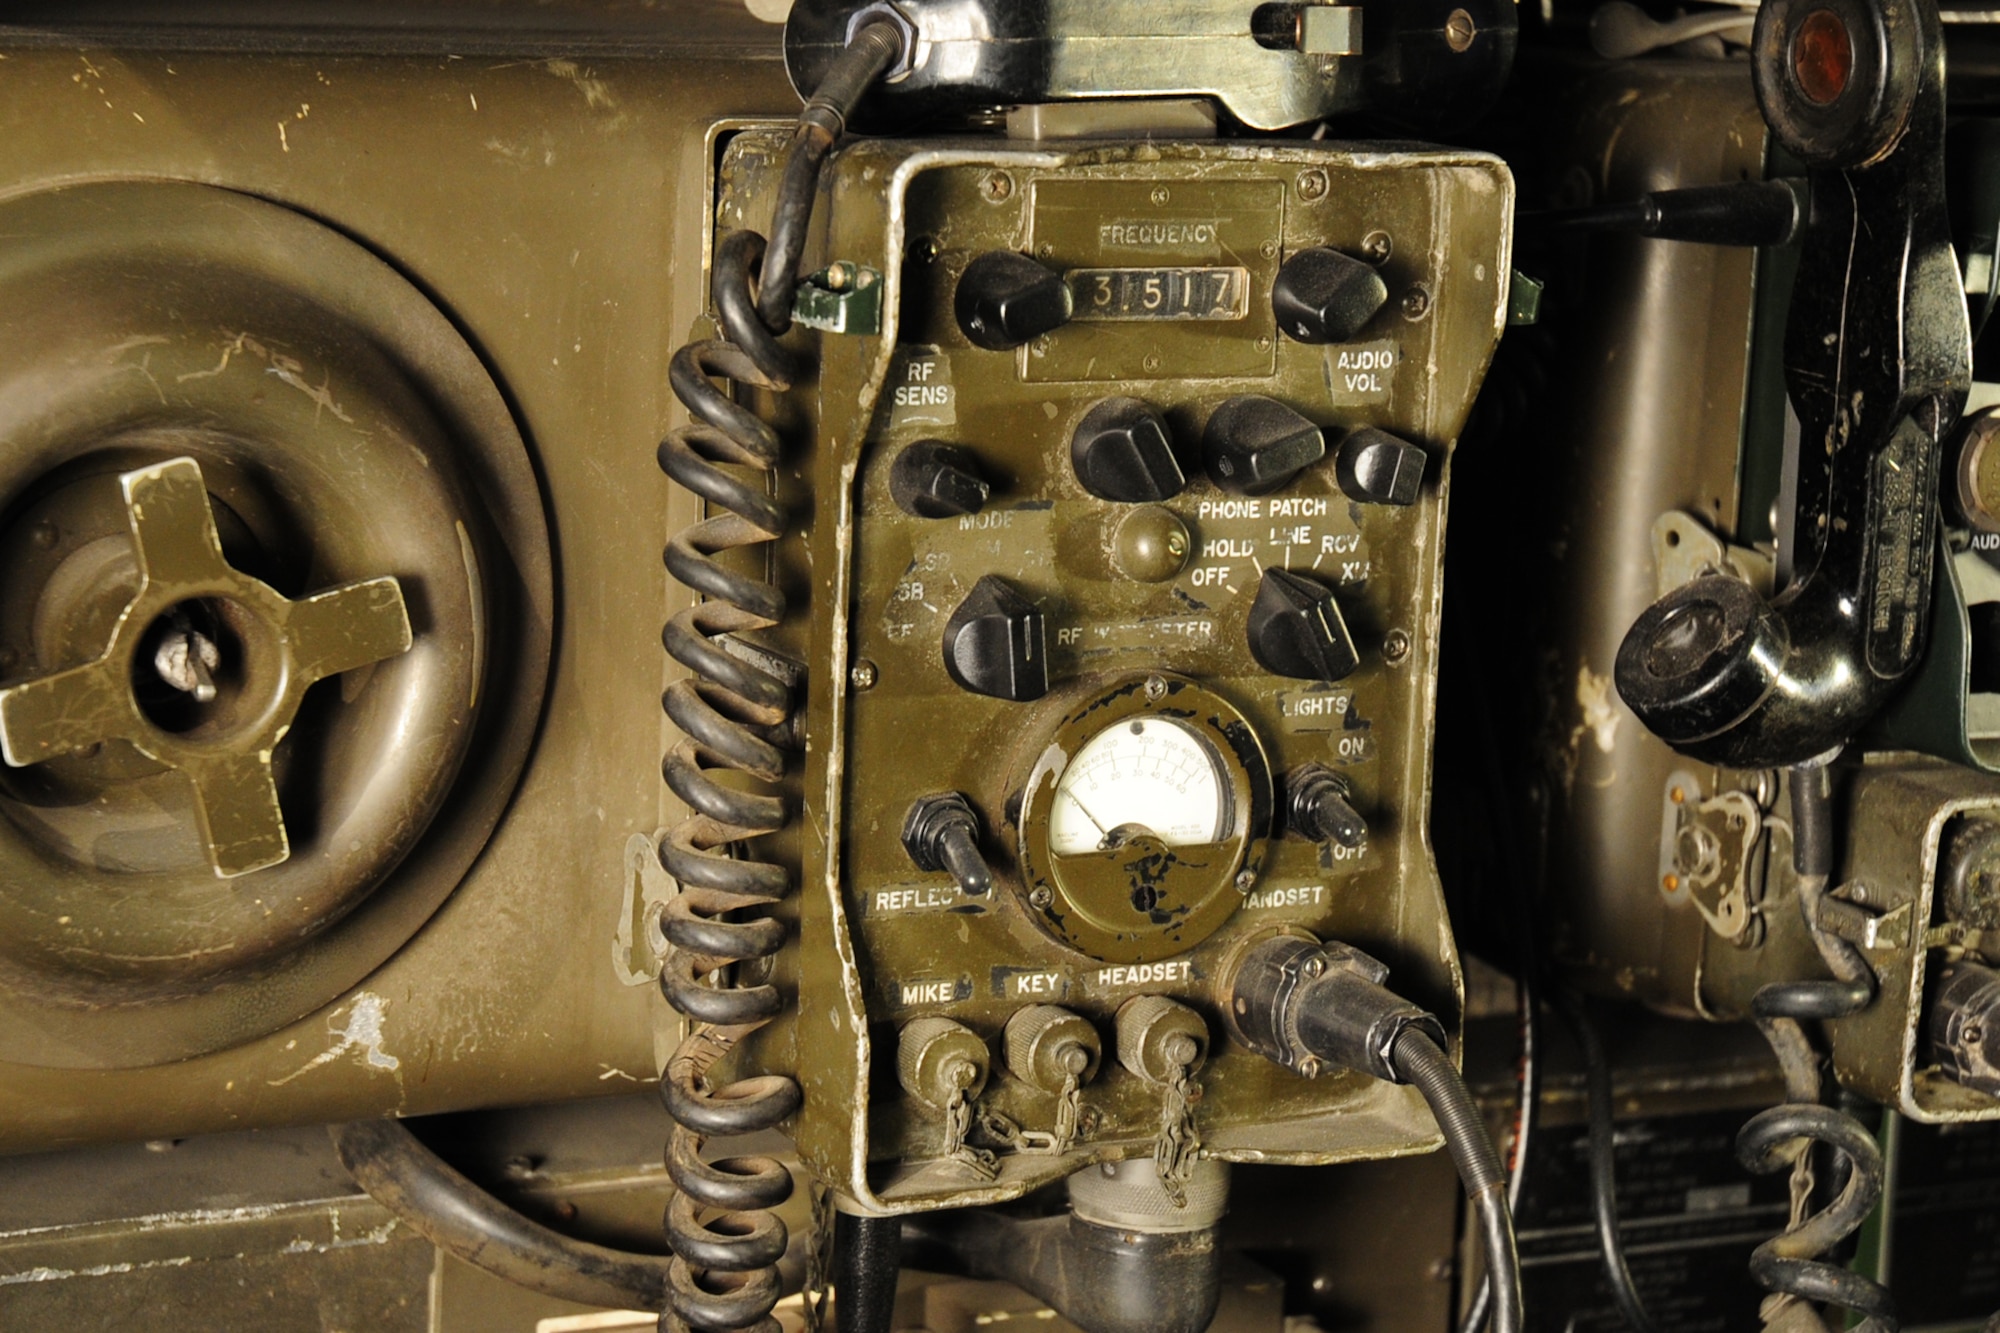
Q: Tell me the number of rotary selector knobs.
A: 8